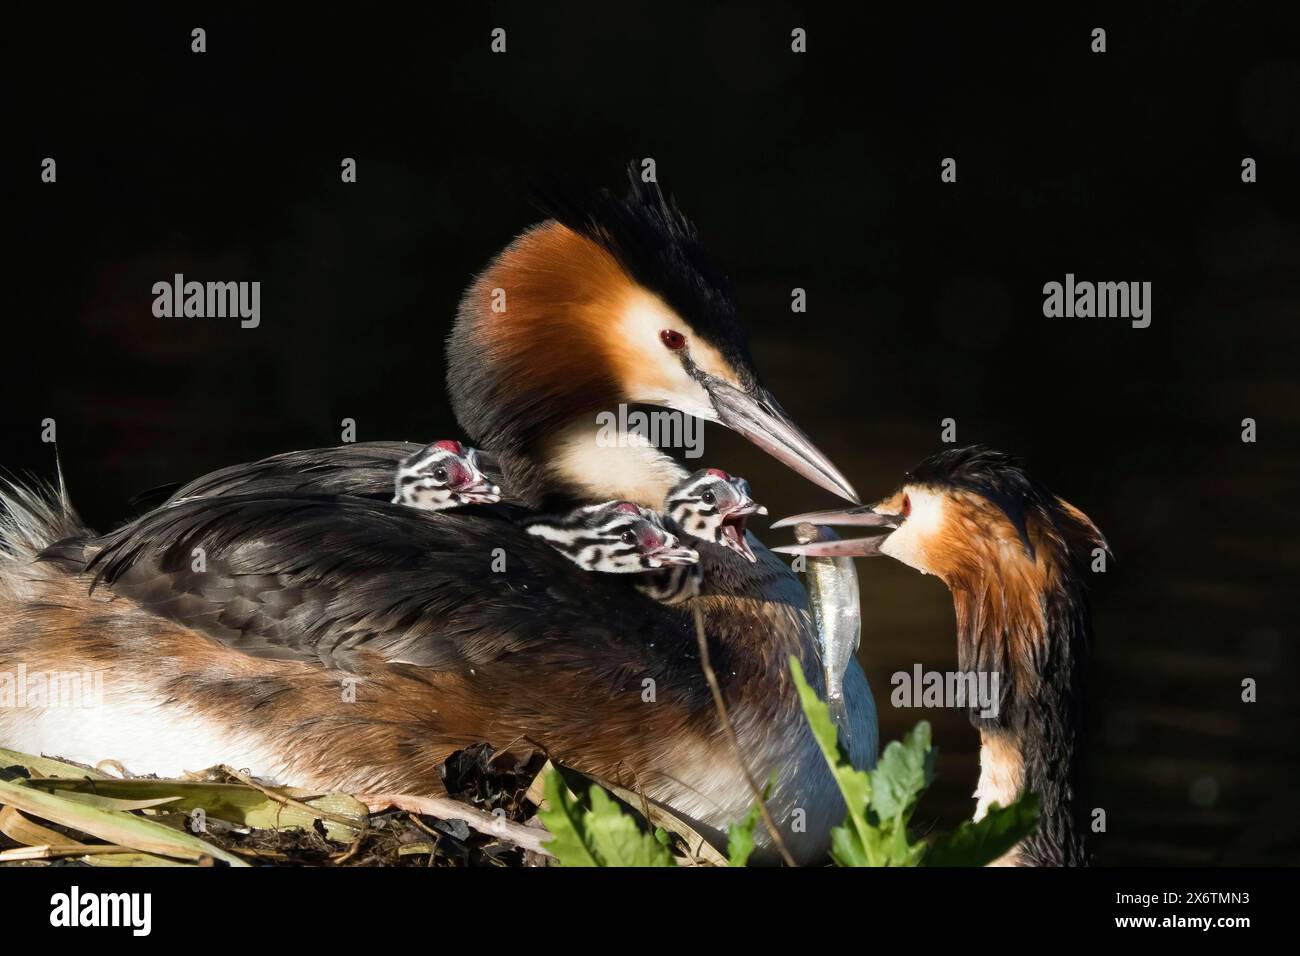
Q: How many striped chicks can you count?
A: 3